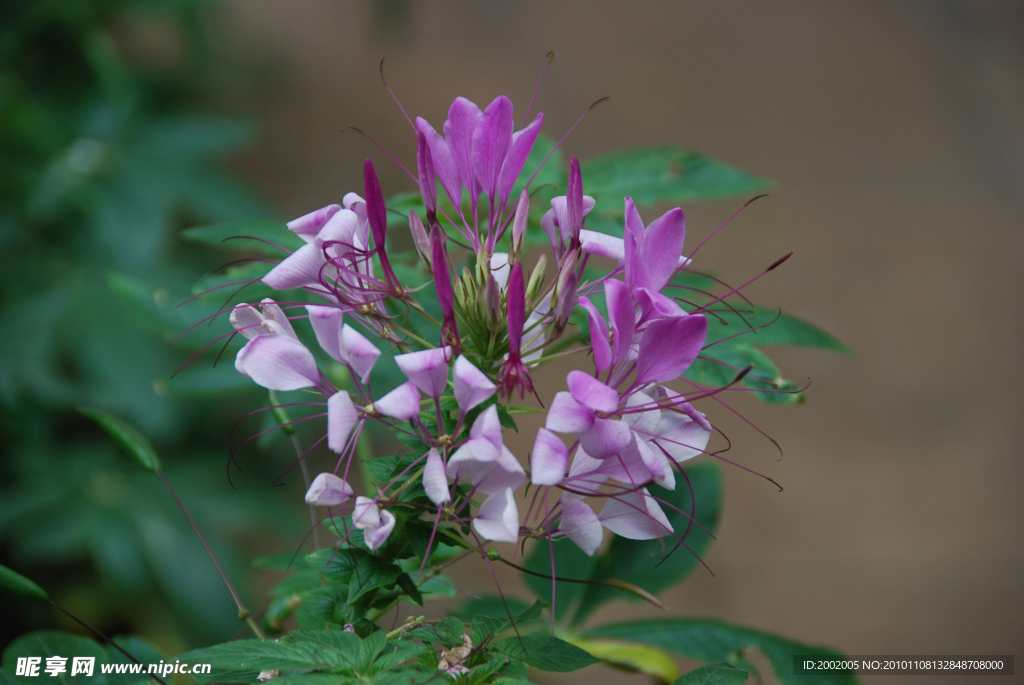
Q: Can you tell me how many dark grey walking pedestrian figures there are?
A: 0